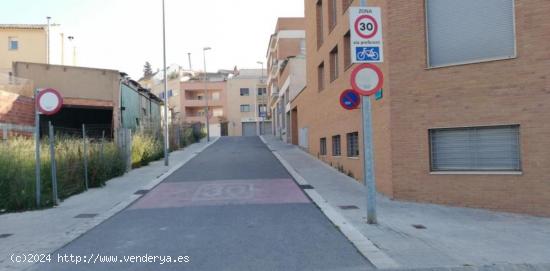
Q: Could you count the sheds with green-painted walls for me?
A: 1